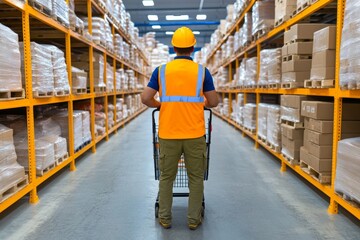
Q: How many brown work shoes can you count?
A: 2